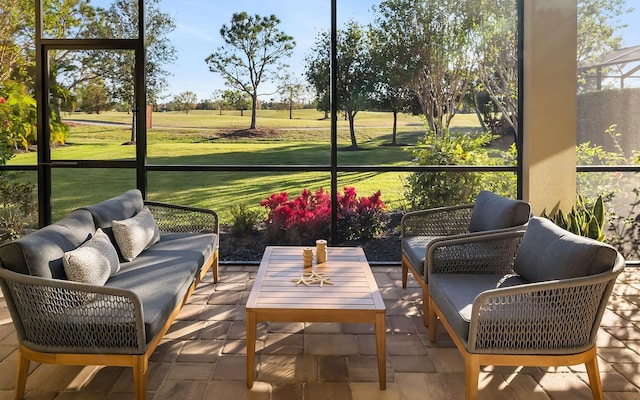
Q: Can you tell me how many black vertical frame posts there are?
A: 4